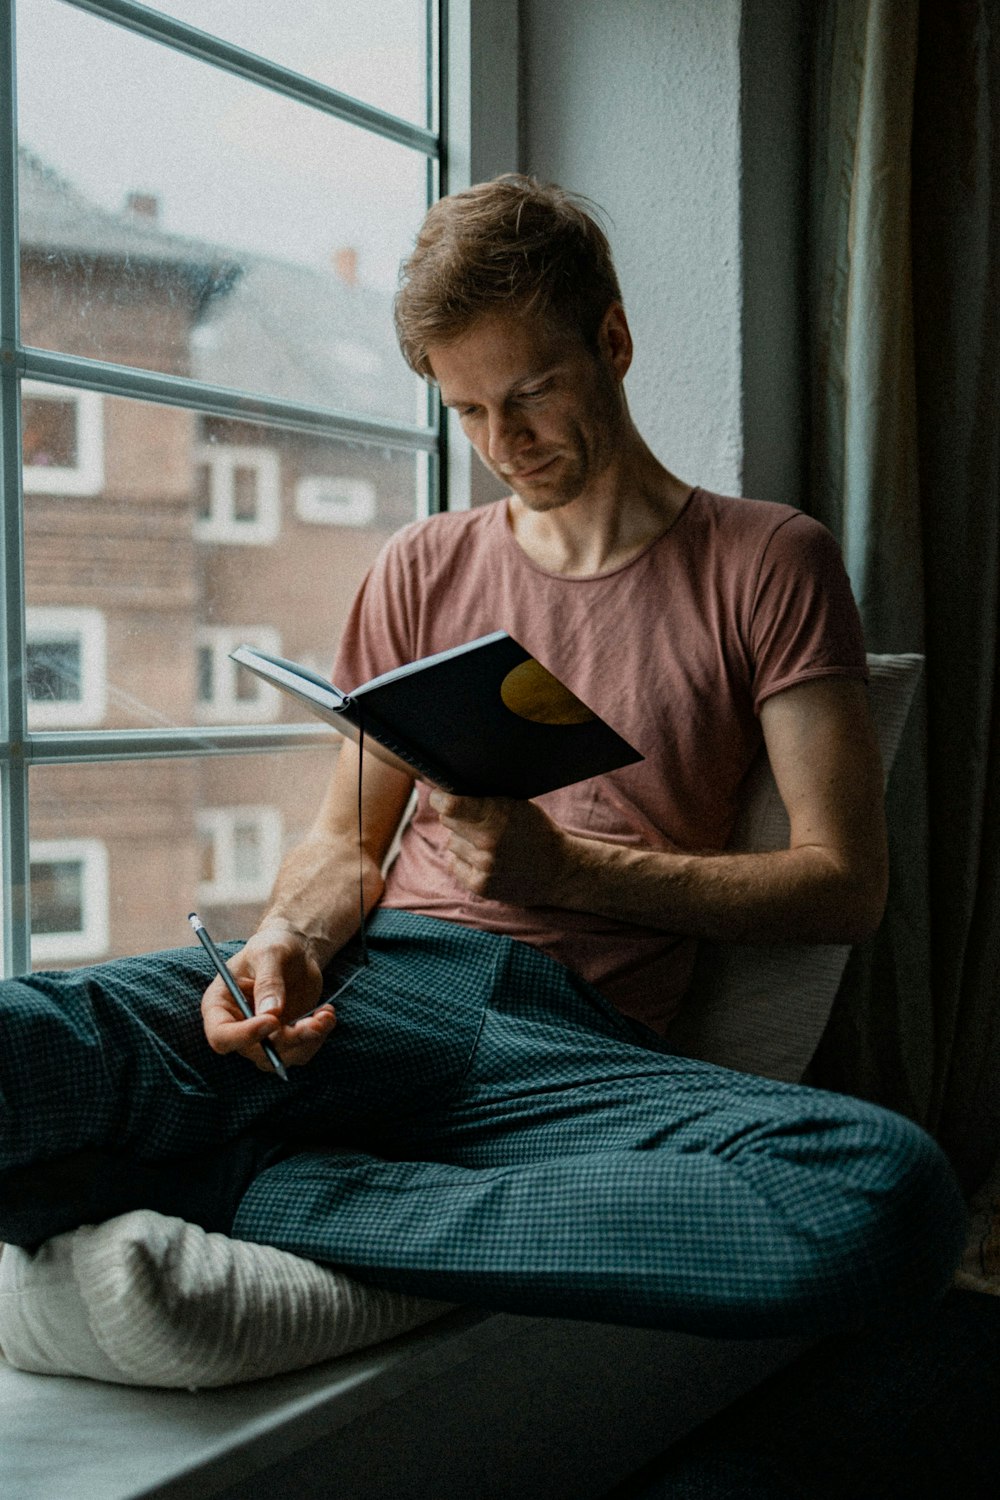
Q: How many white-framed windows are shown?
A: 7